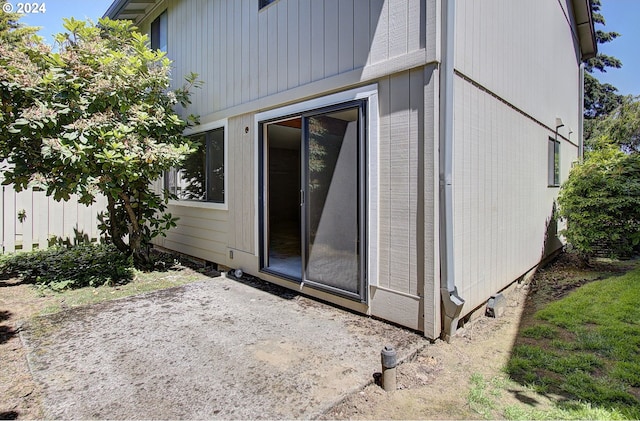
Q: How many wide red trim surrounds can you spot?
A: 0